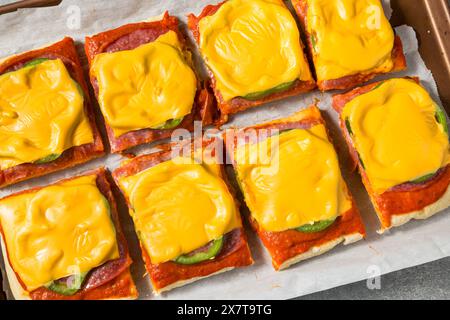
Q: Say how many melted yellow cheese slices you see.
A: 8